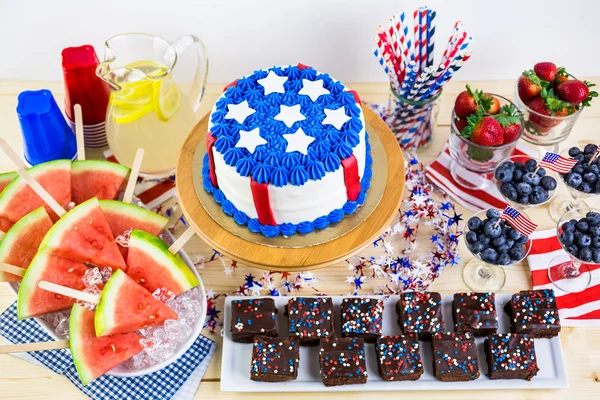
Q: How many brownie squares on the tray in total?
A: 11